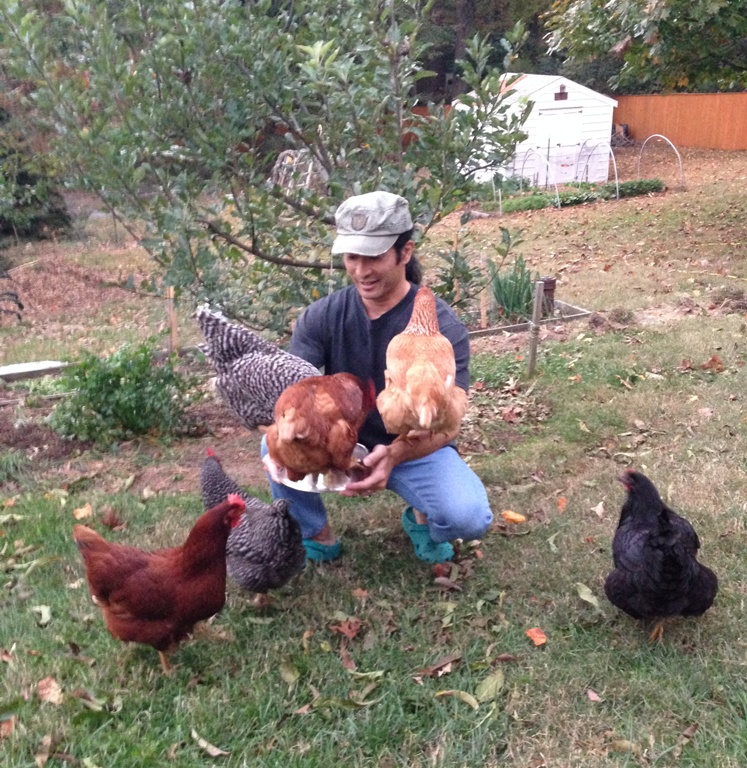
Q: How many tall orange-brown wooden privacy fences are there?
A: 1